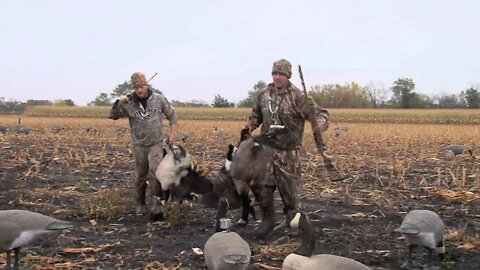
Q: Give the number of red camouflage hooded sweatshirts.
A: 0